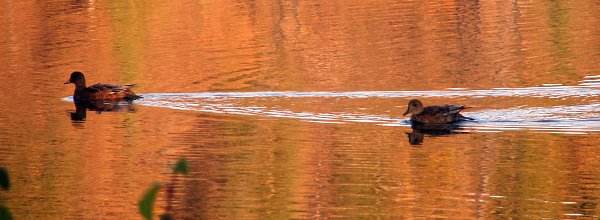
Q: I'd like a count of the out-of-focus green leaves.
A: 4